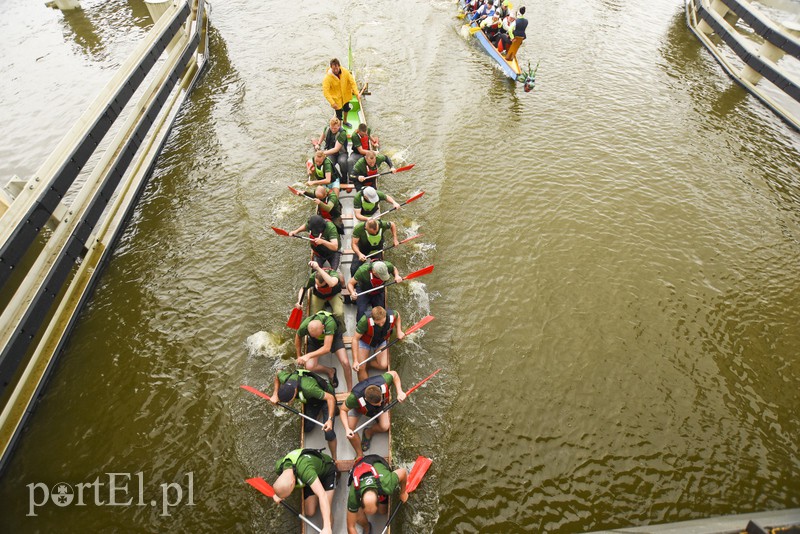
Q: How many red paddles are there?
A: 15